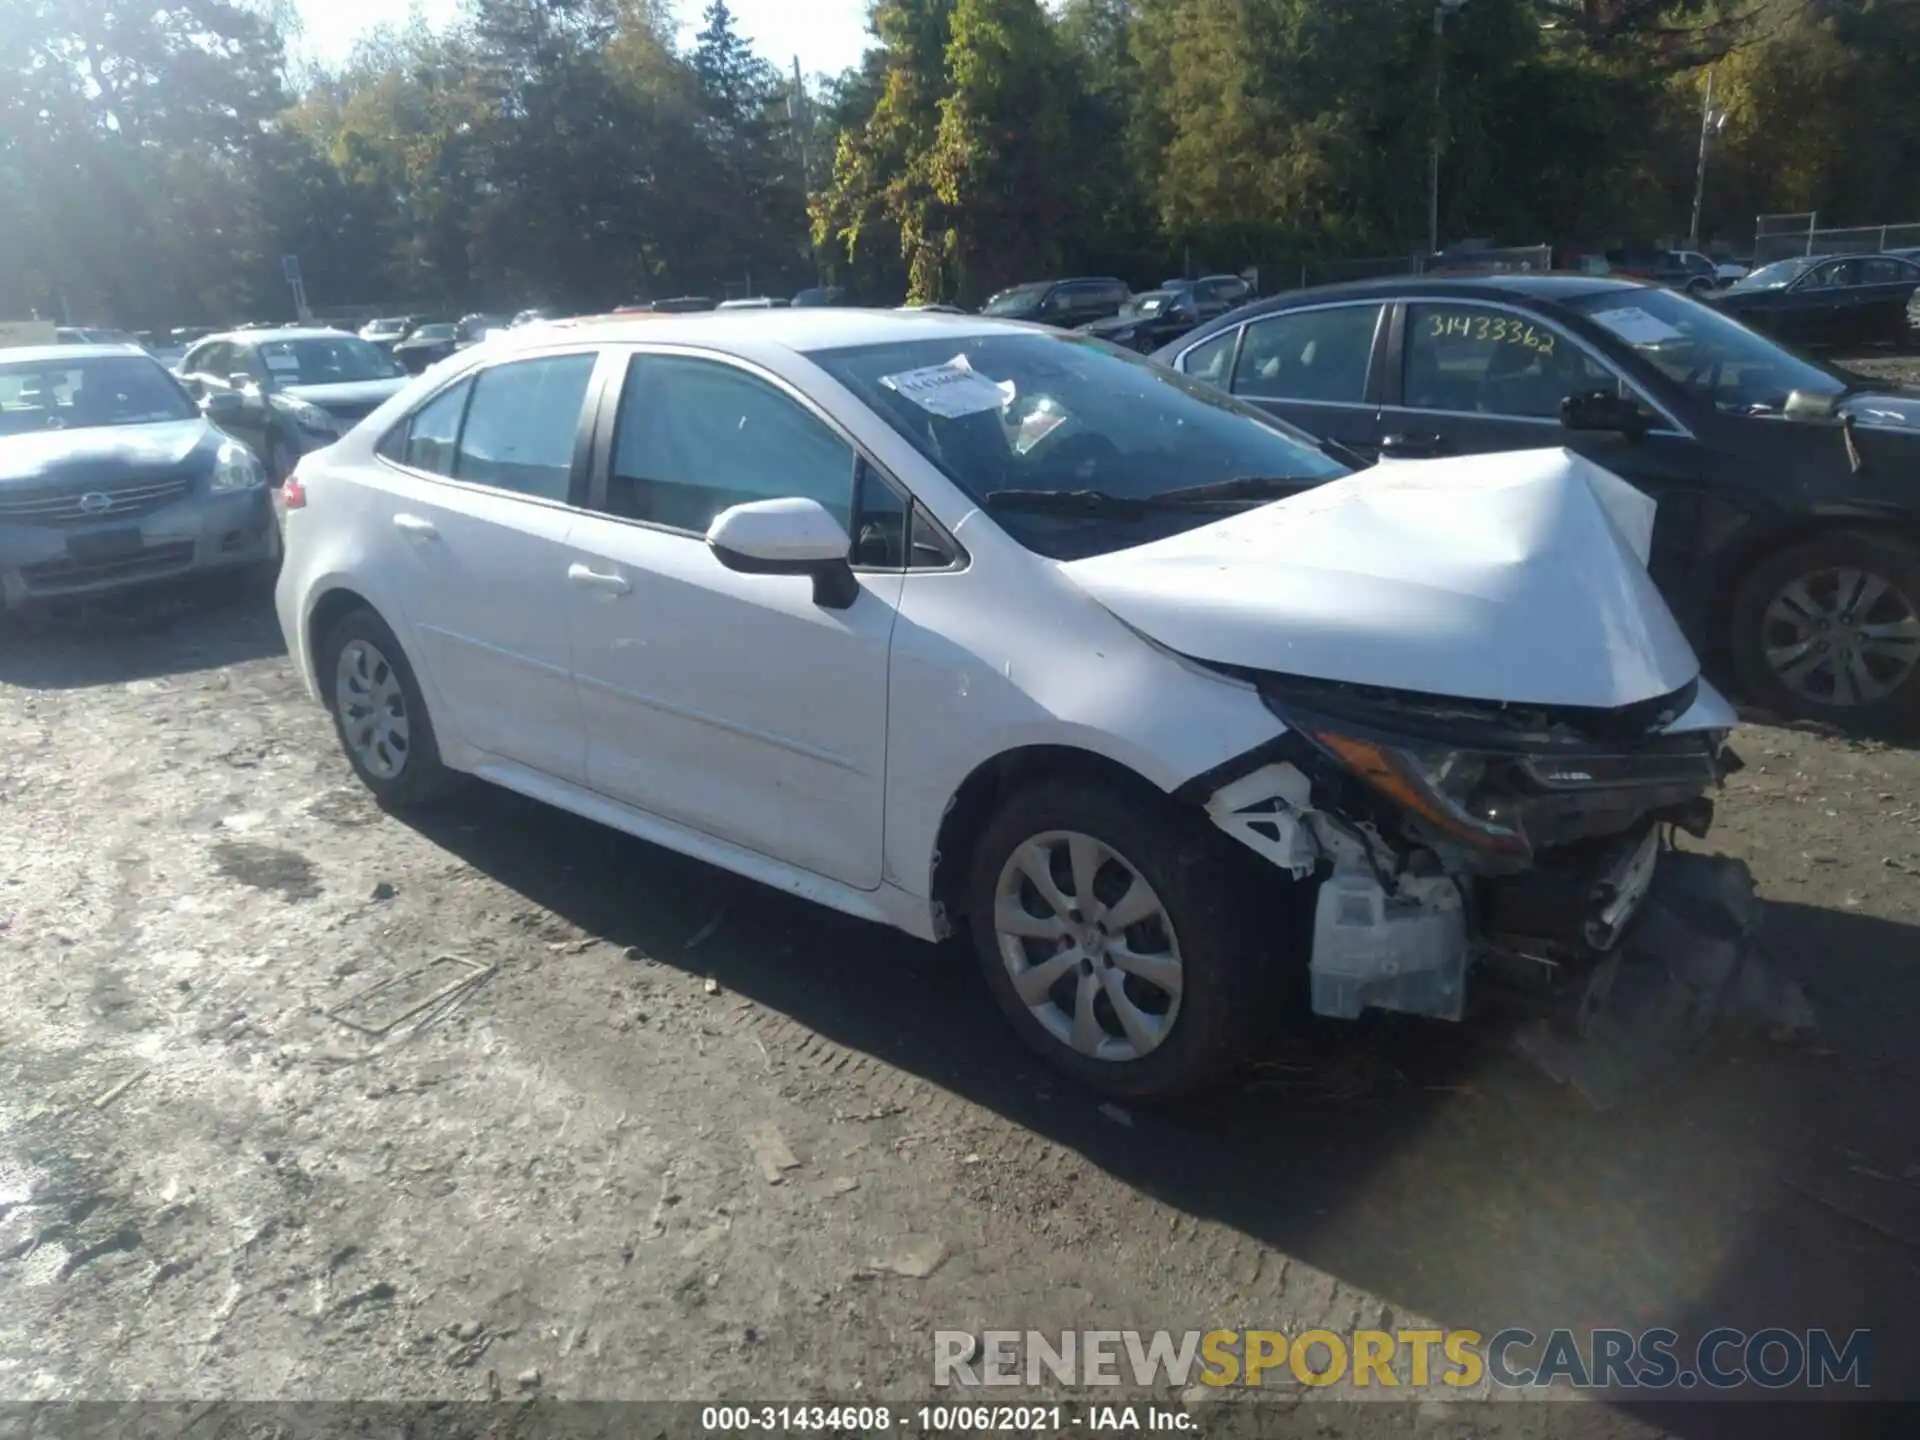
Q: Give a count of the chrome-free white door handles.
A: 2